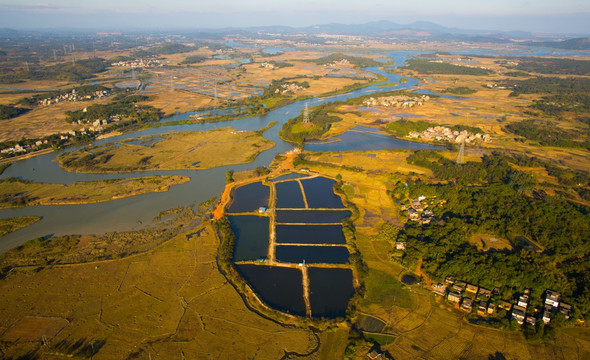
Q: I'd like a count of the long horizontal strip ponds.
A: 3